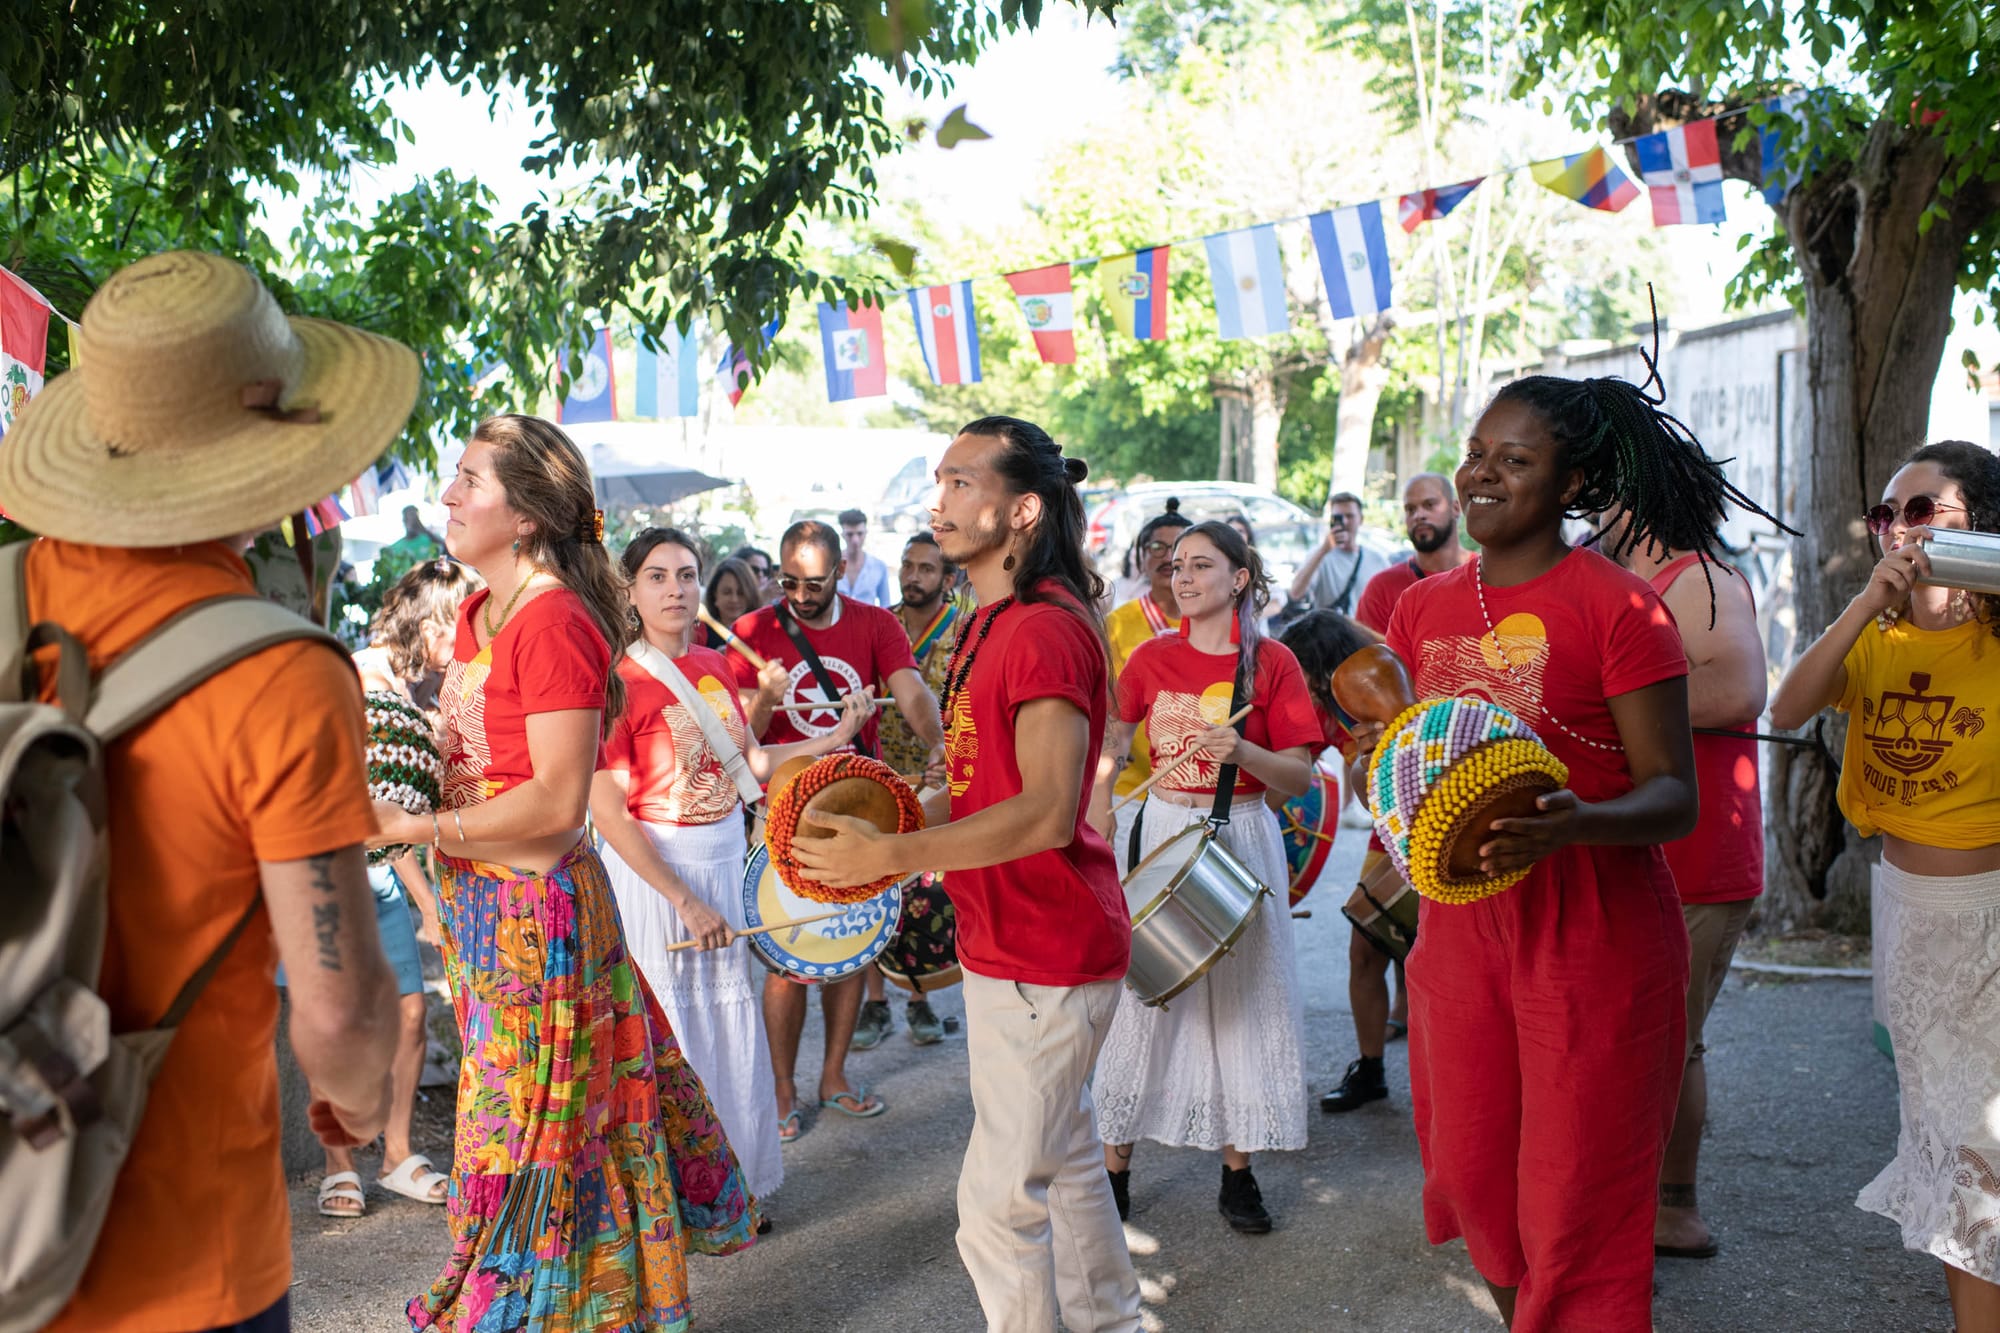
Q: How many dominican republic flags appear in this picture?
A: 1